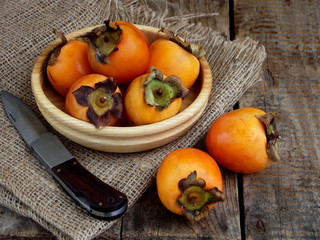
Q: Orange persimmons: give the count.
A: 7